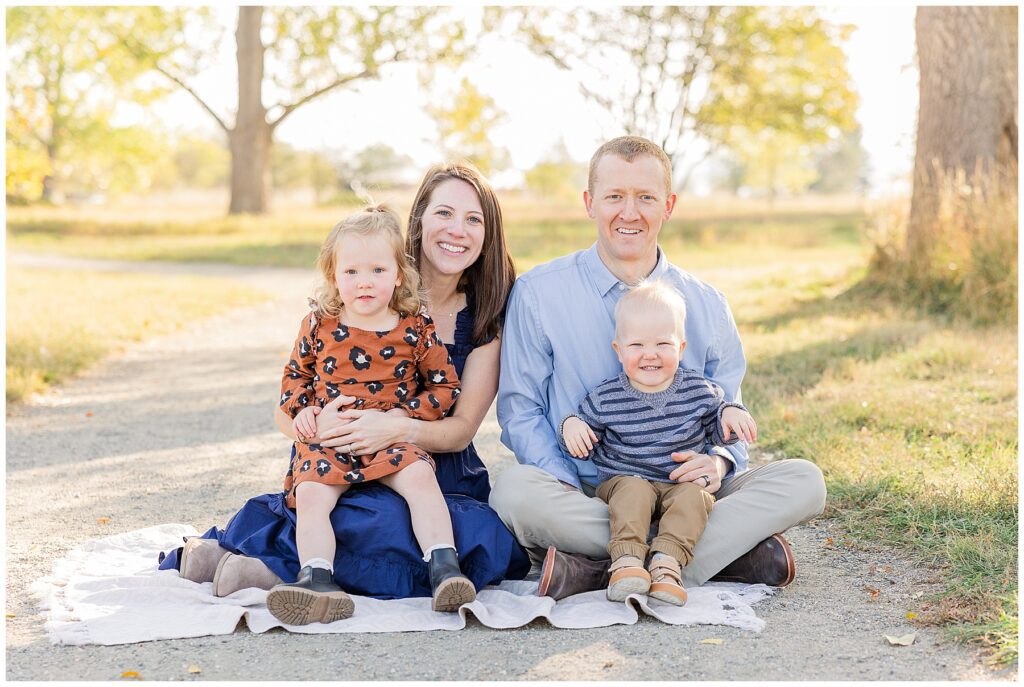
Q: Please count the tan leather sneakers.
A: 2